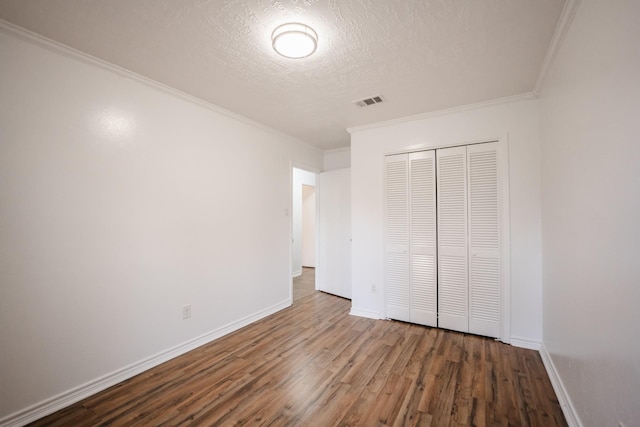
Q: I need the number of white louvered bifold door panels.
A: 4